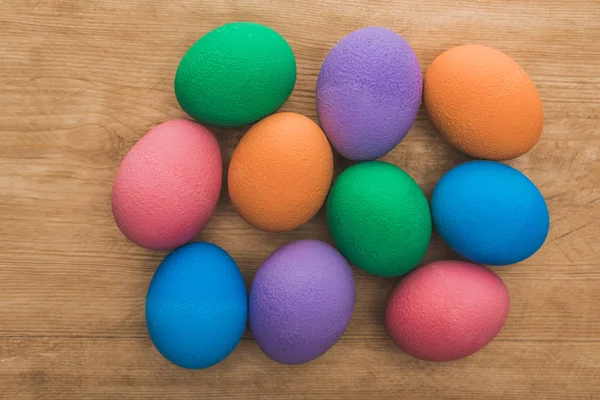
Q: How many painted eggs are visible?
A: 10